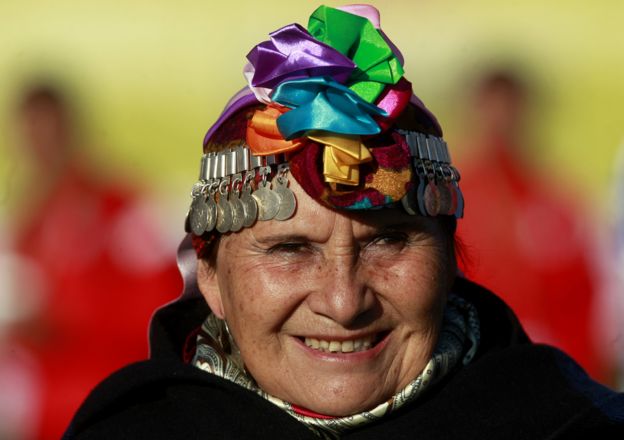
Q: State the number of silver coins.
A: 13